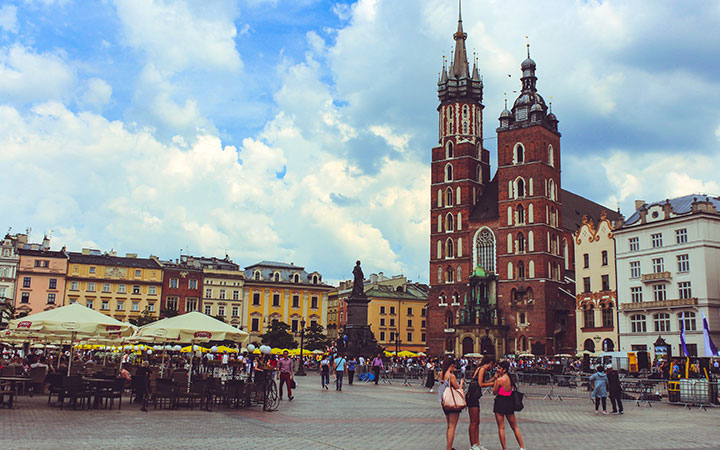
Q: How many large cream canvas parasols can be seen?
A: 2